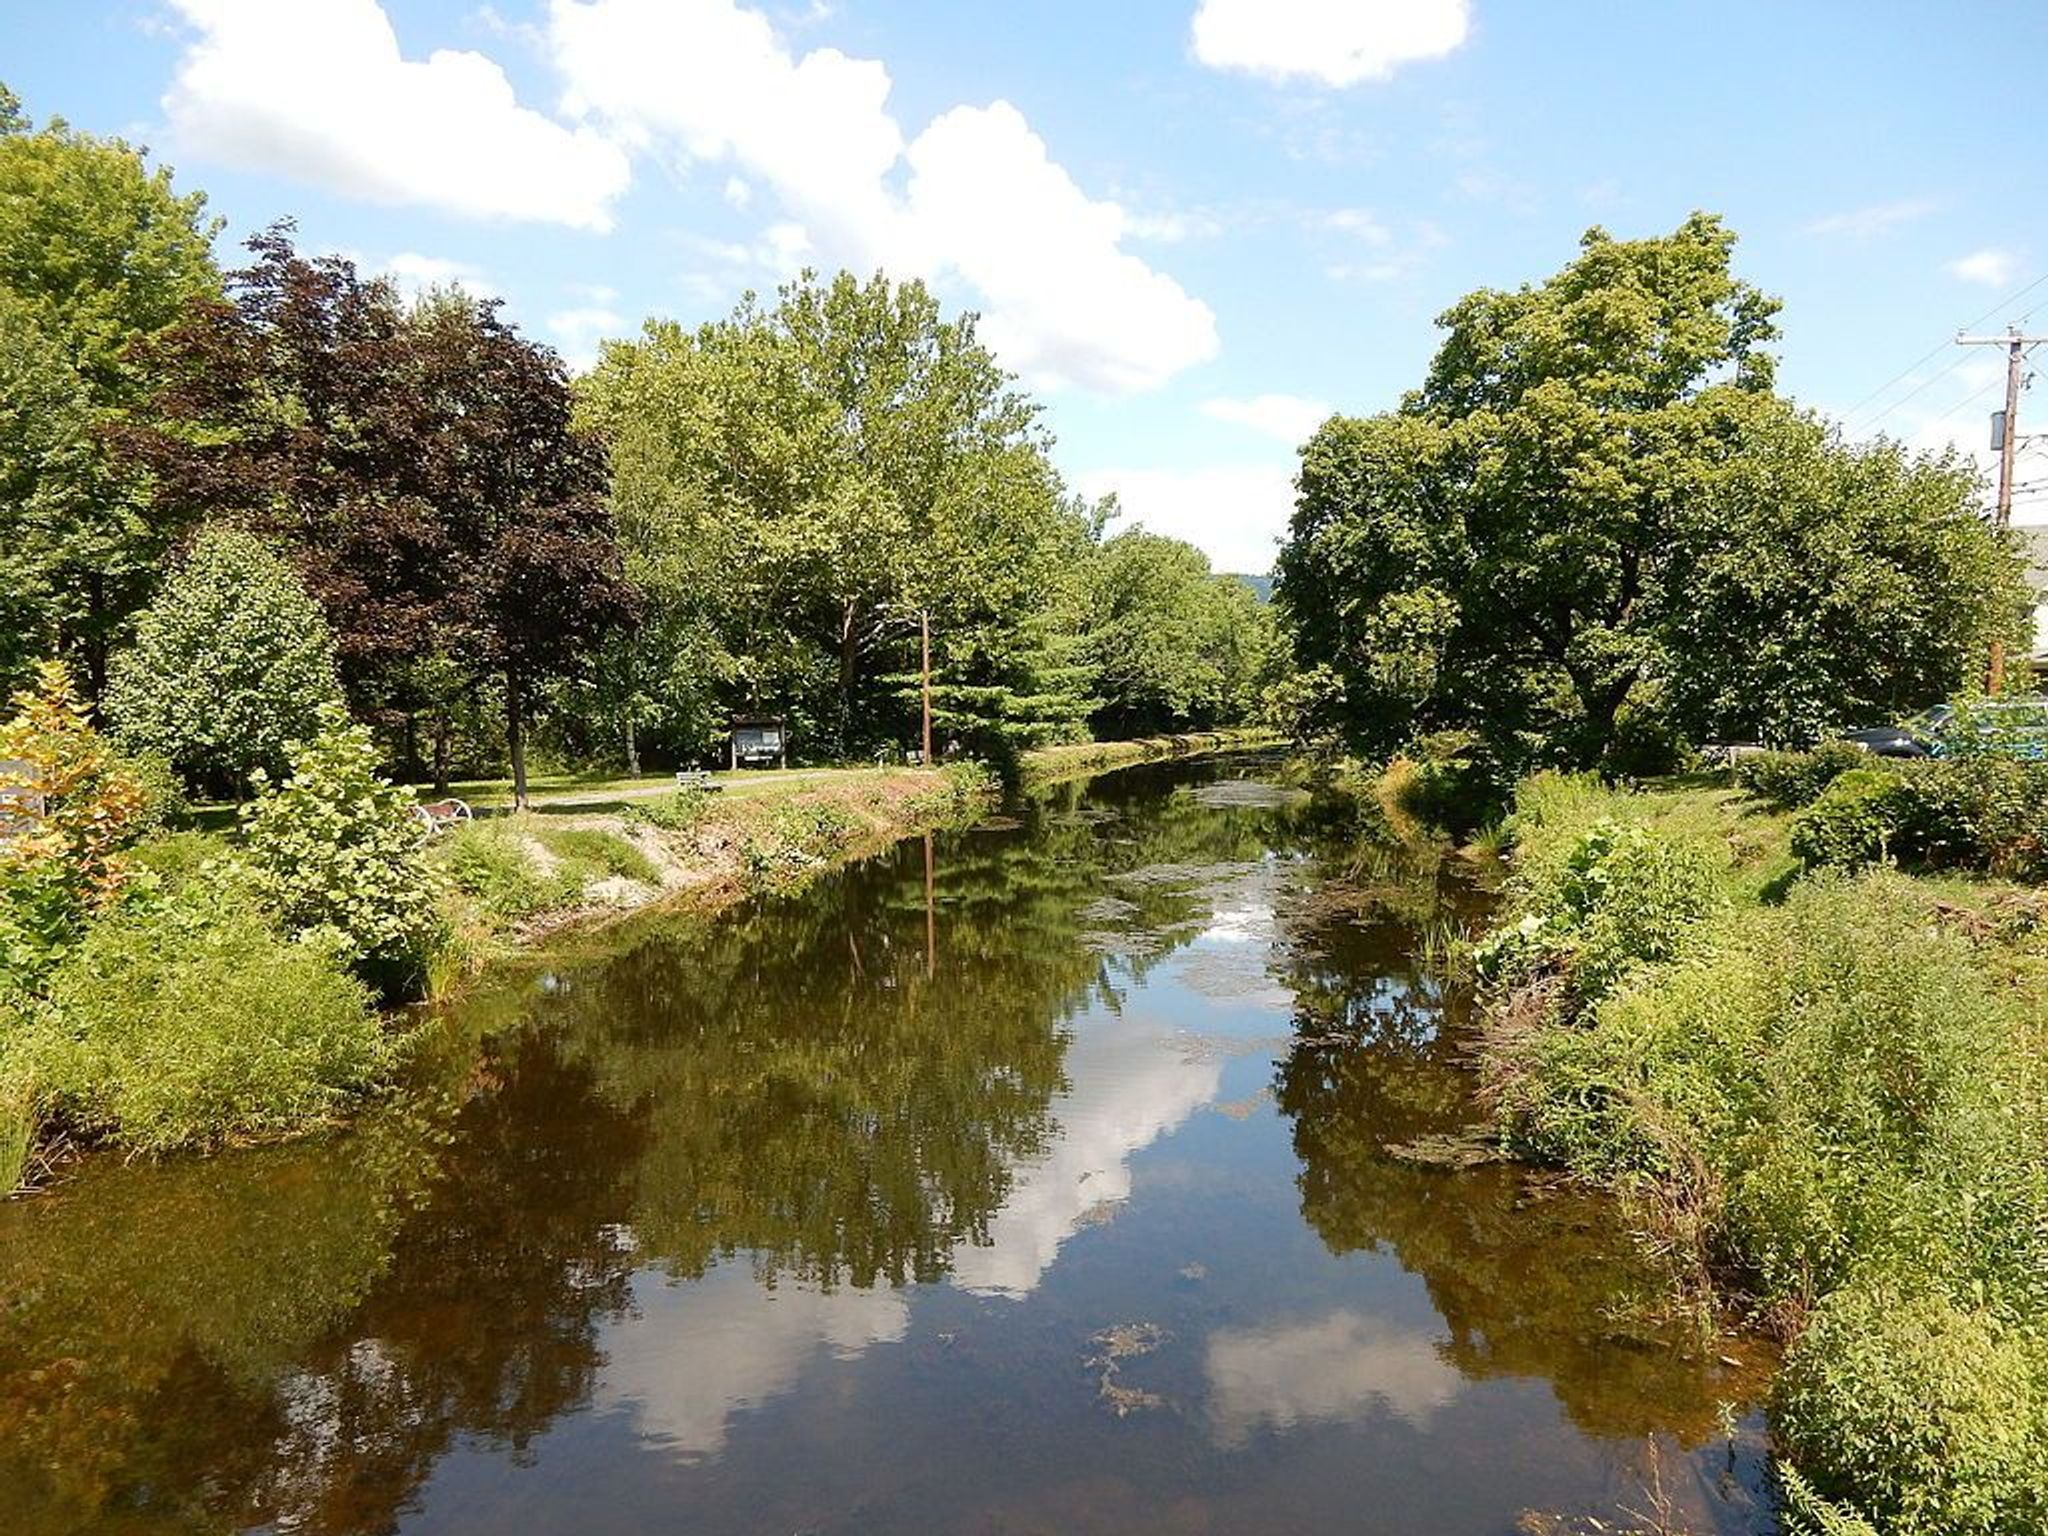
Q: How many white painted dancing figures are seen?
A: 0